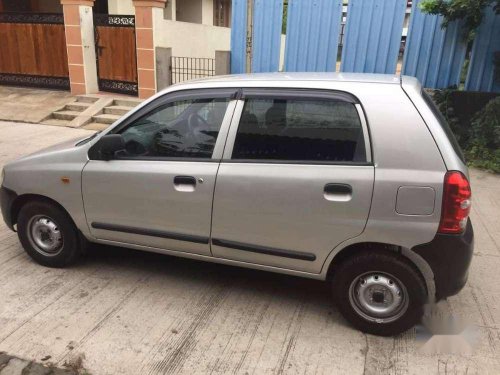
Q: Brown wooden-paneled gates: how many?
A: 2